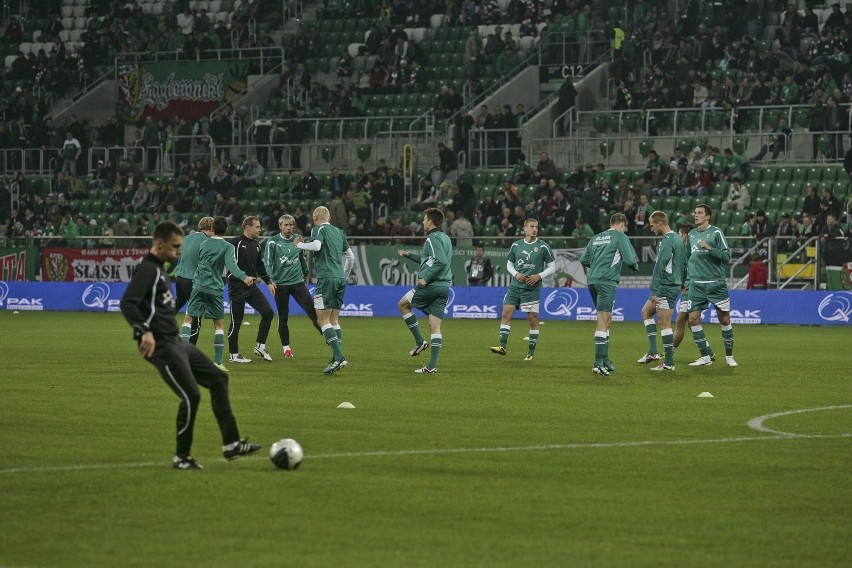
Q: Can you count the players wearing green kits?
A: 10